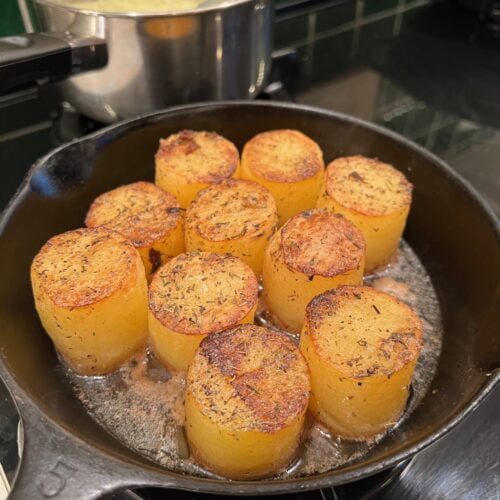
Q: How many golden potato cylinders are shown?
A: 10